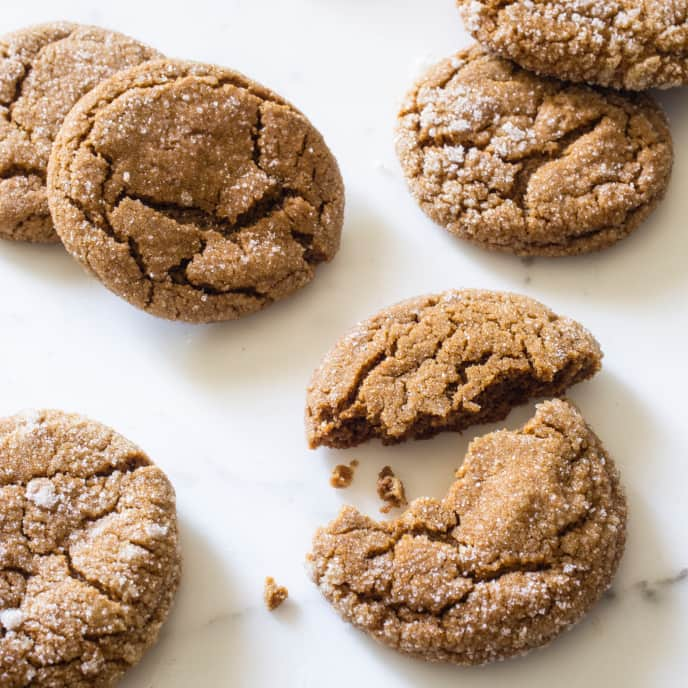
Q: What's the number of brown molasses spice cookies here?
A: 6